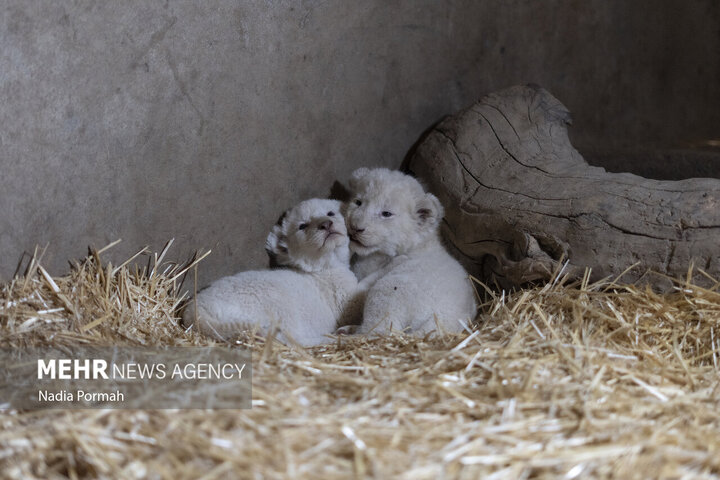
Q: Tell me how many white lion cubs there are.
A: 2